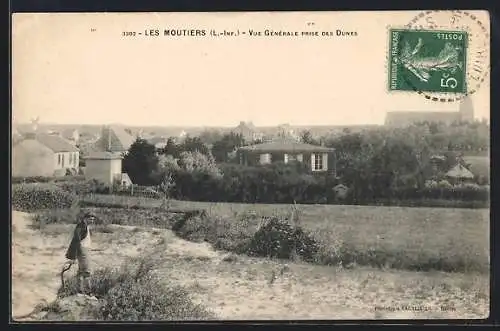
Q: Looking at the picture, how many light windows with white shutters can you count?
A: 3